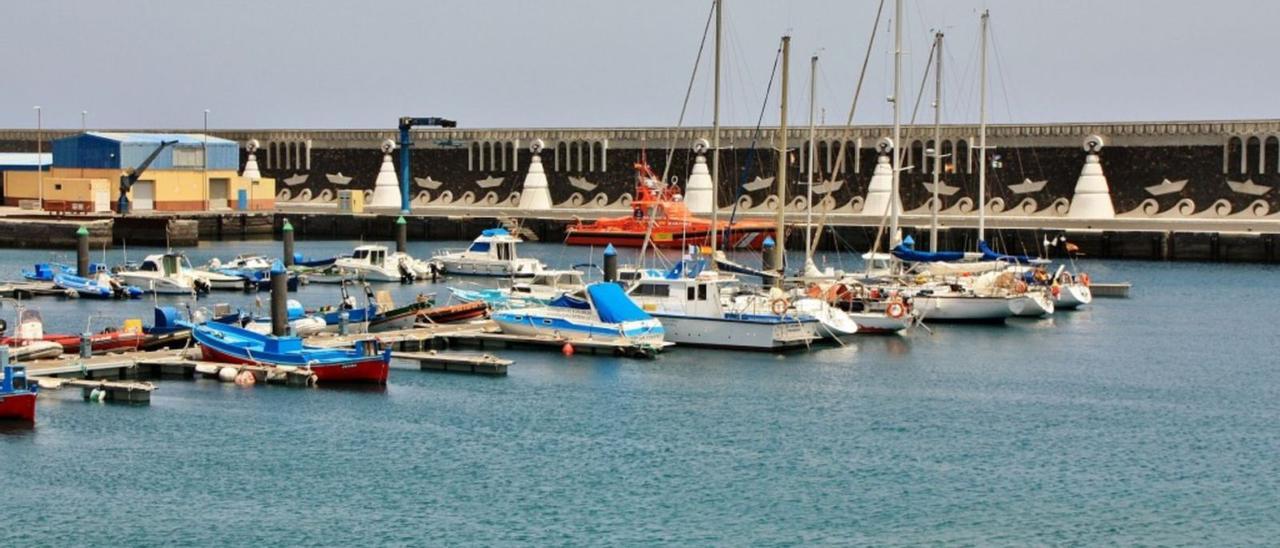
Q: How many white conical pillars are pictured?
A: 6